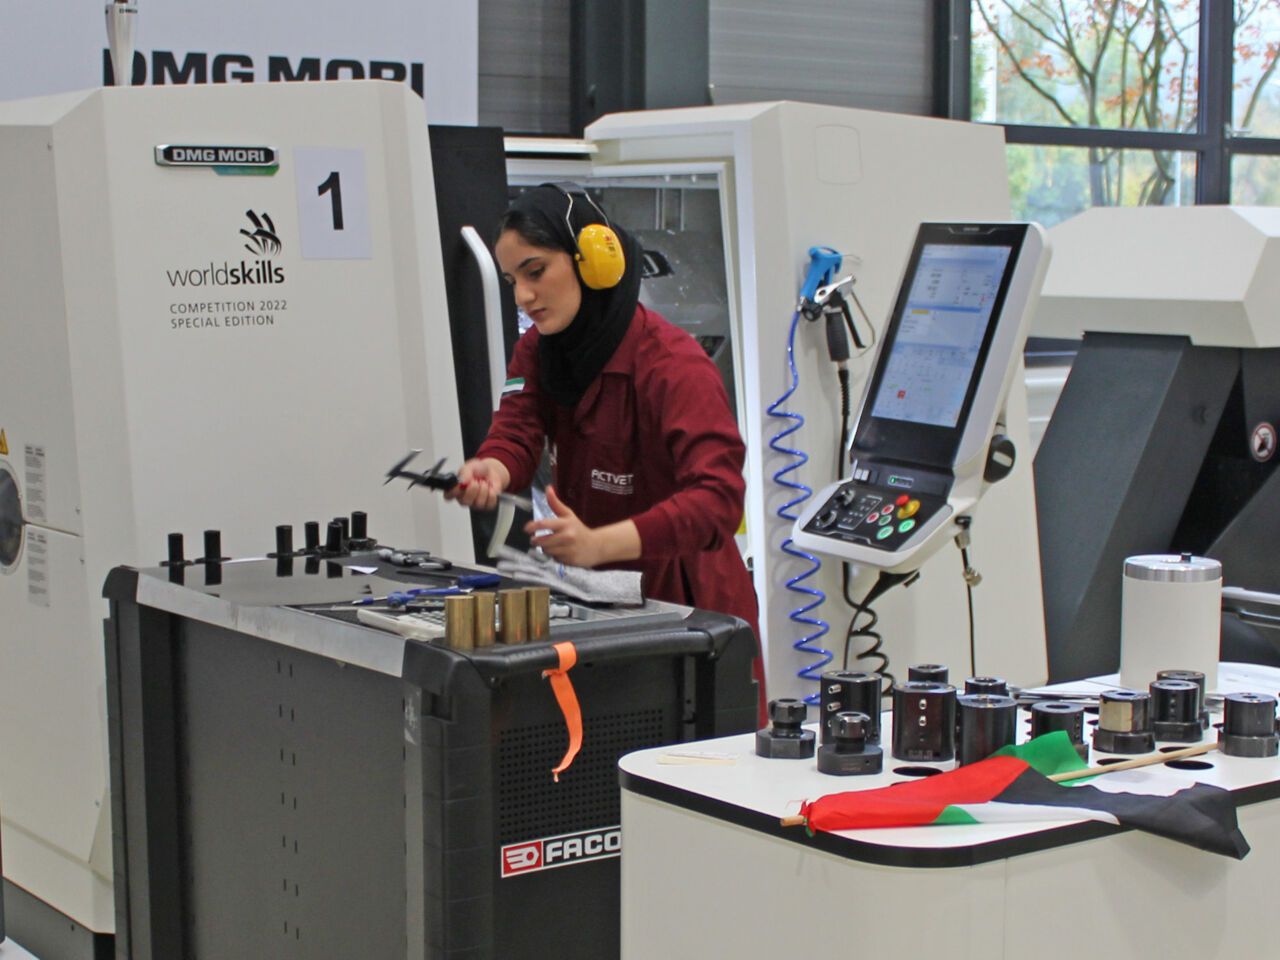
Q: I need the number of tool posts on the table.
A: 12